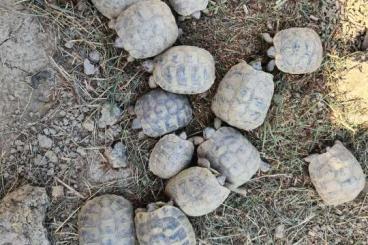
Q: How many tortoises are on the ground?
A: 13